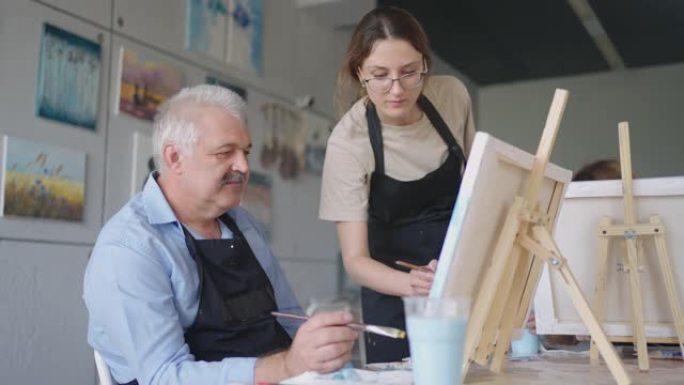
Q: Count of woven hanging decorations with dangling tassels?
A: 1